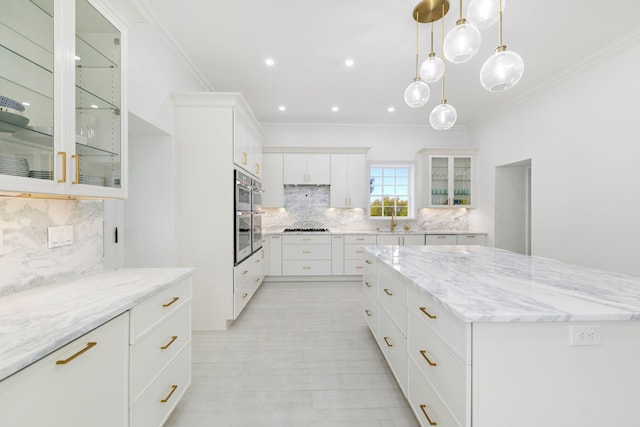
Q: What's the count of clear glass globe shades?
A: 6